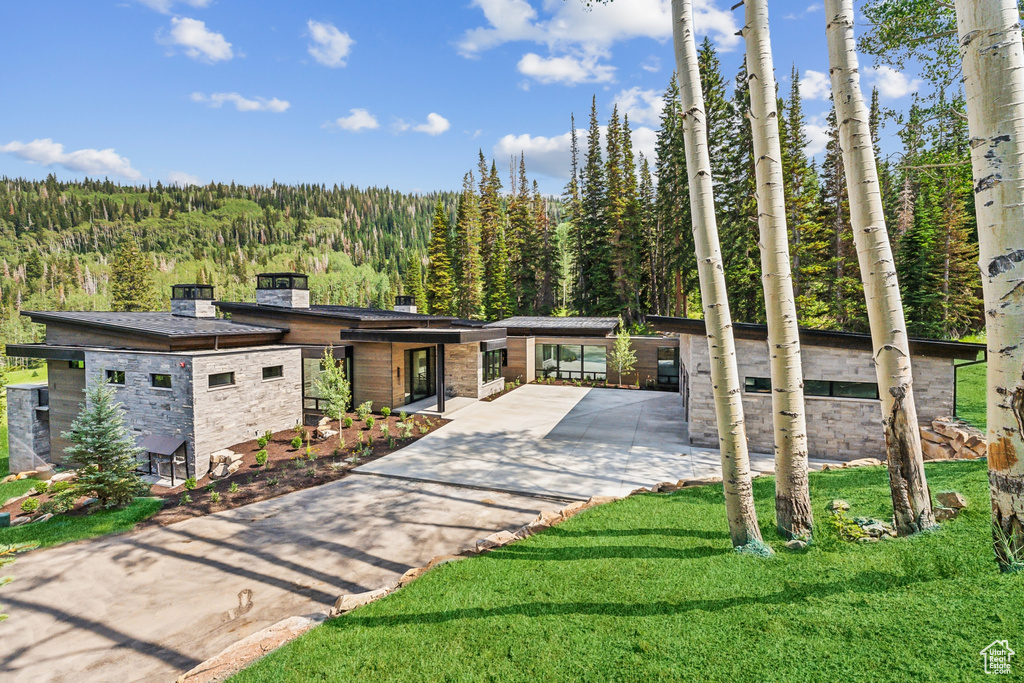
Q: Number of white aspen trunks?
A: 4